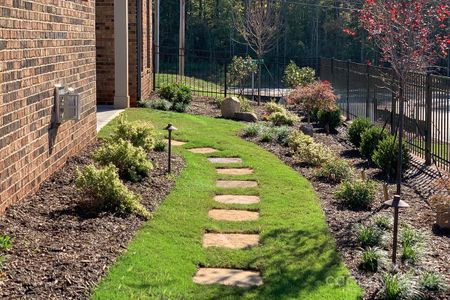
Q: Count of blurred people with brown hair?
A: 0